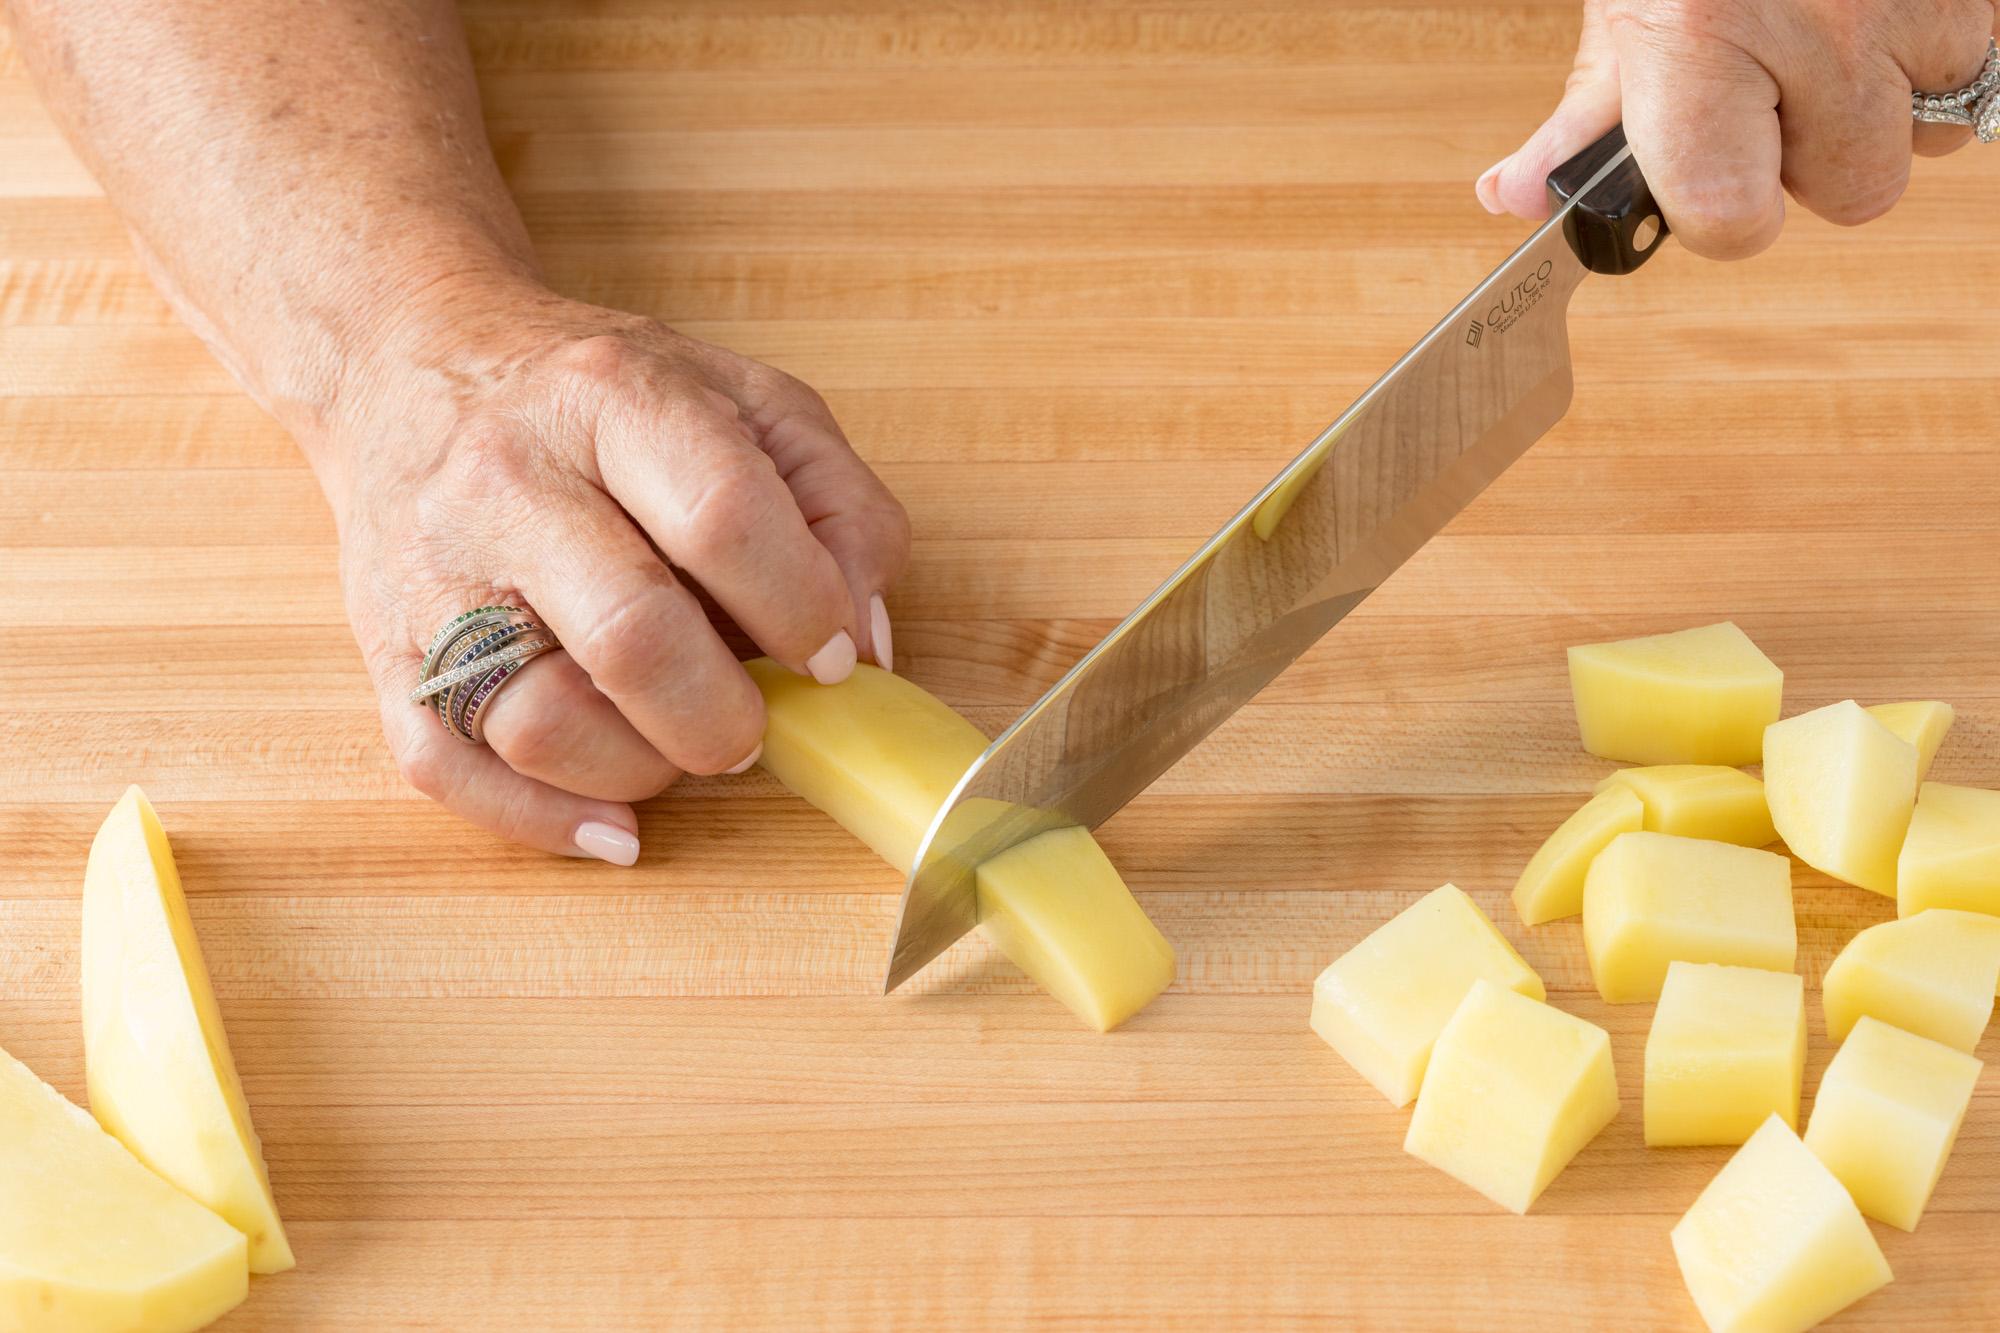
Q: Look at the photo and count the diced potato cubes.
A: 13